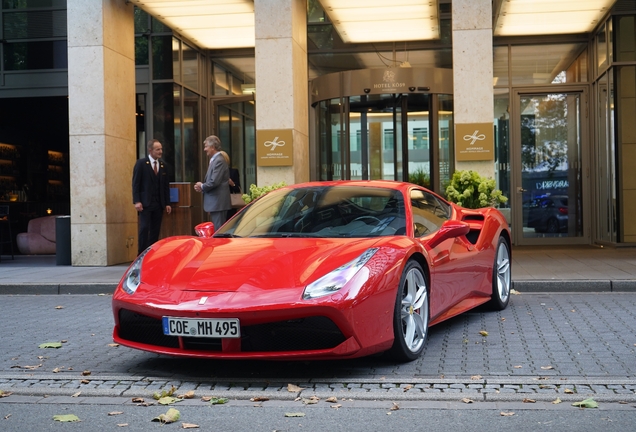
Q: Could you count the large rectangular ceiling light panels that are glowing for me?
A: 3